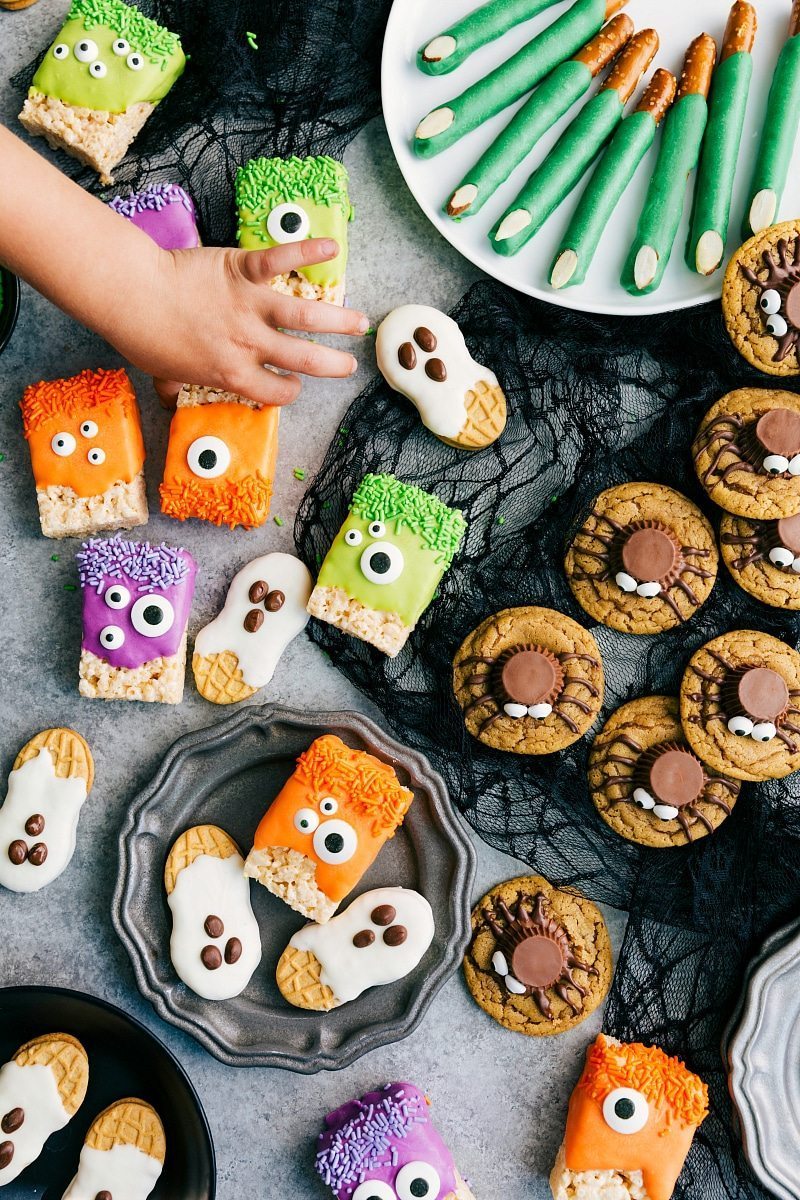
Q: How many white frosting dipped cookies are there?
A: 7